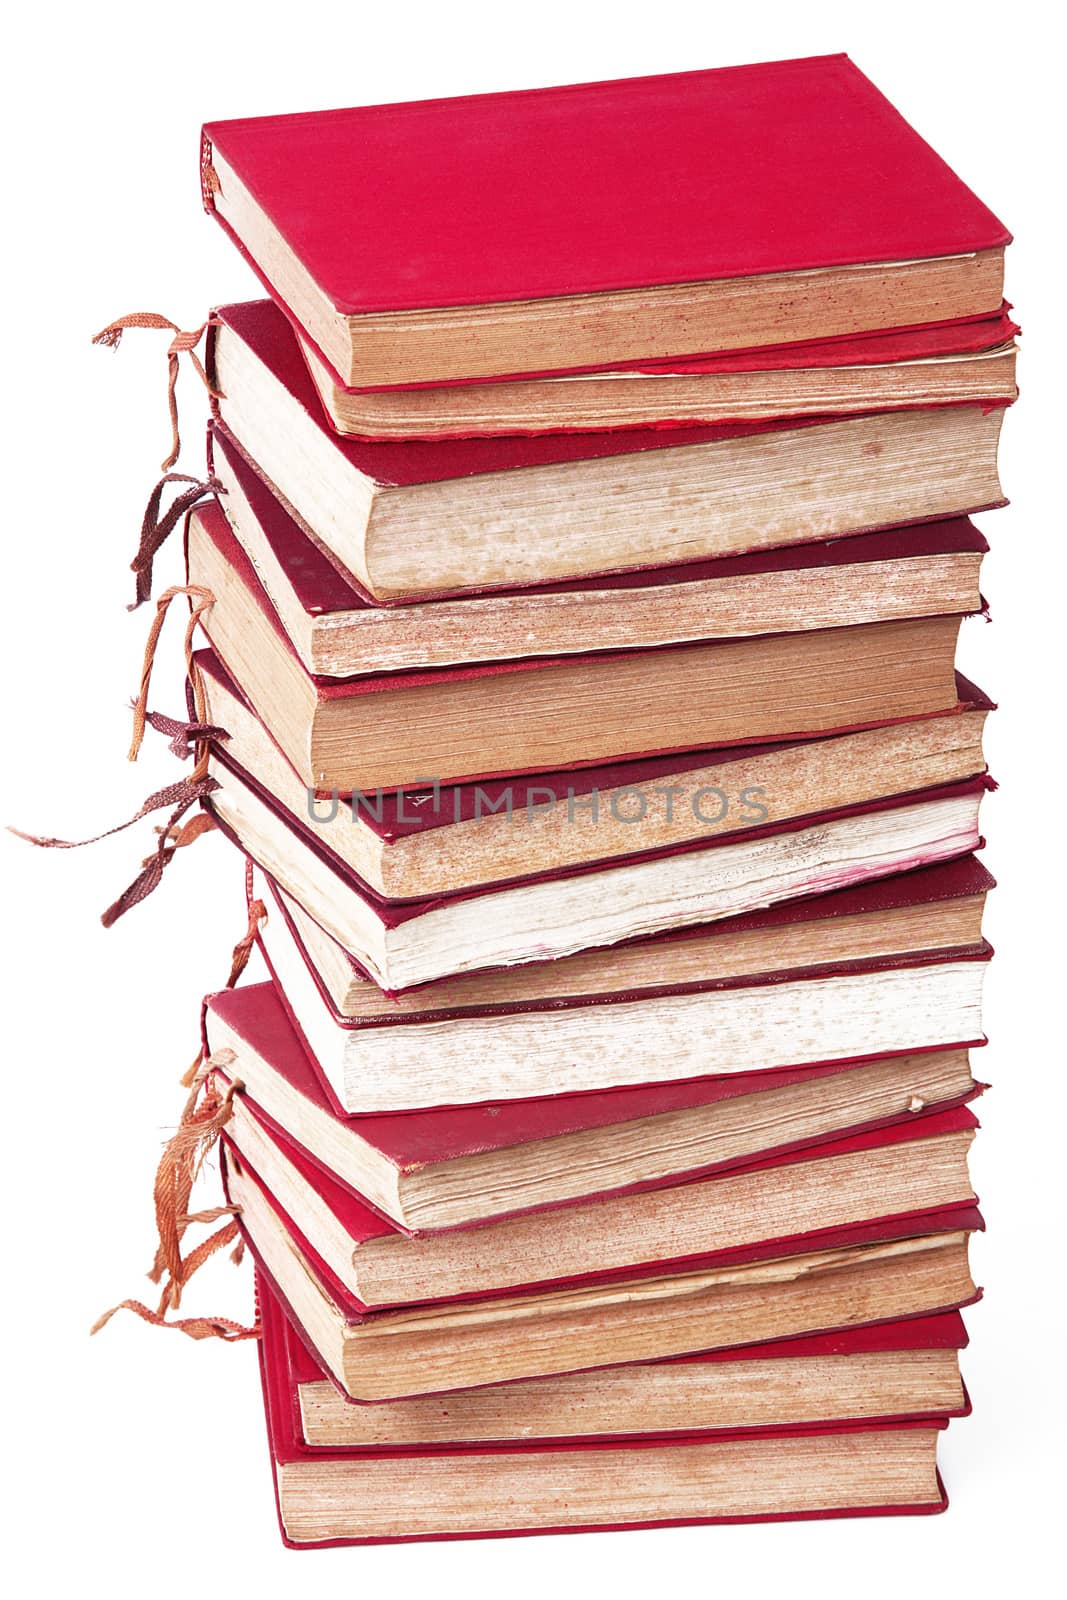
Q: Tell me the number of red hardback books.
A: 14